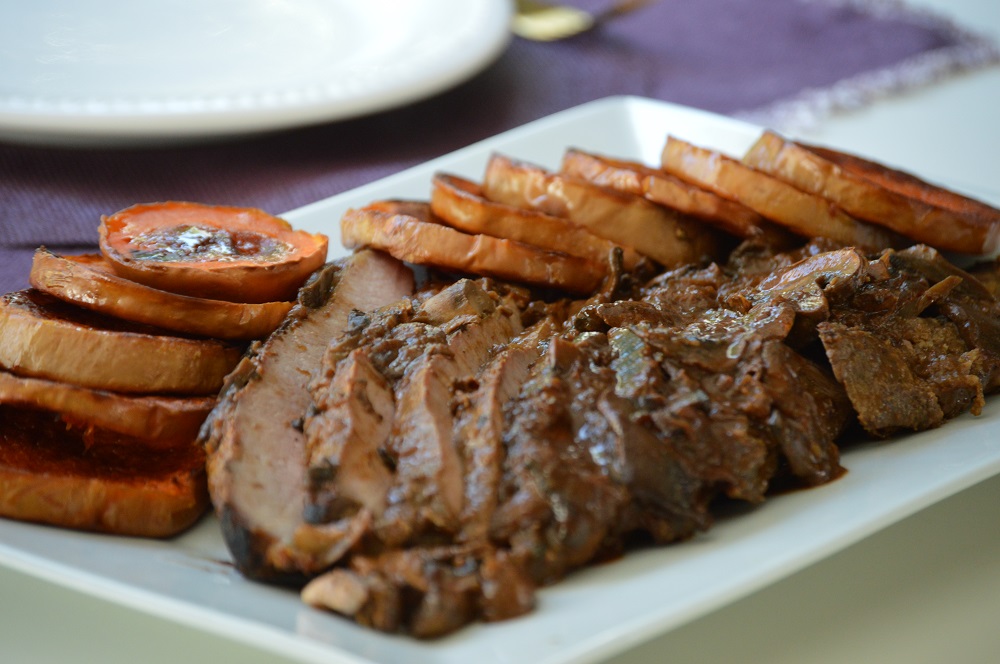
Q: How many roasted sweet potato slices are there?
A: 11